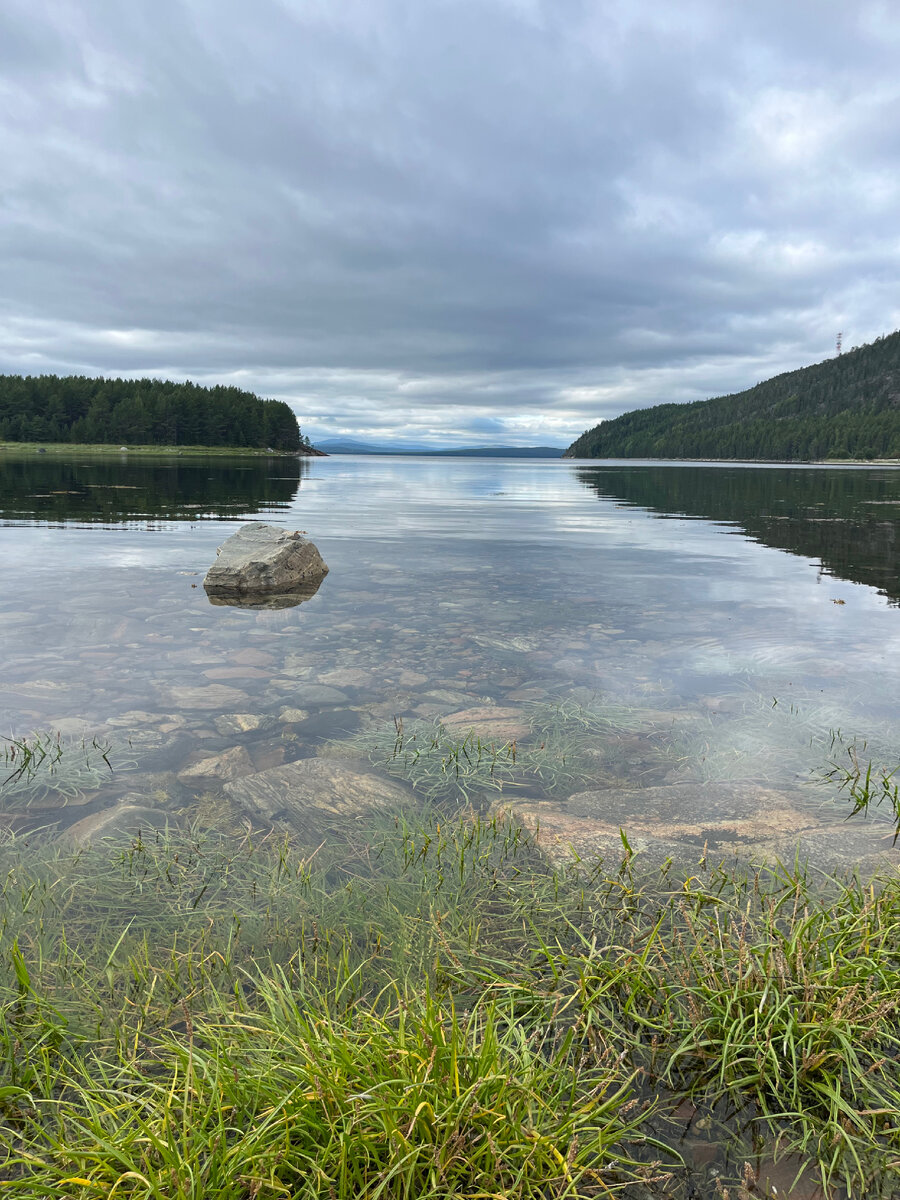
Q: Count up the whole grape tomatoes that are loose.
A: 0